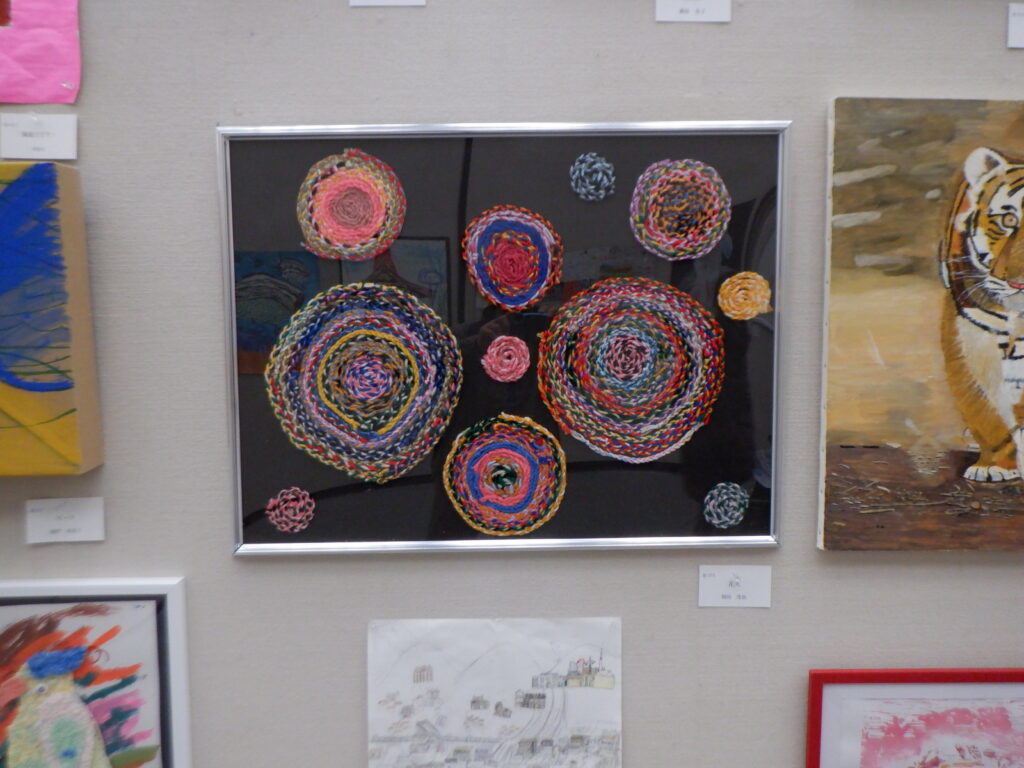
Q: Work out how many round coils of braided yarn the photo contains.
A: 11